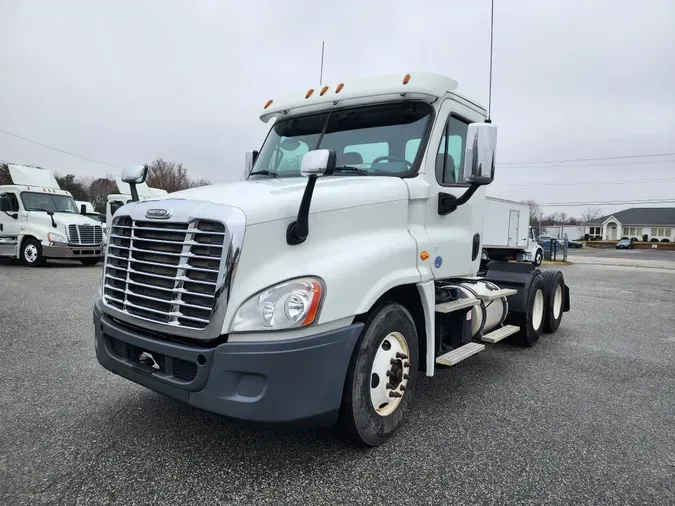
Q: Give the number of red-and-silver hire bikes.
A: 0